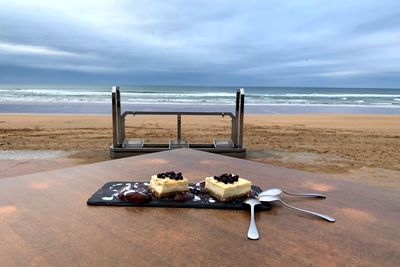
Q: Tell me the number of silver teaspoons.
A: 3